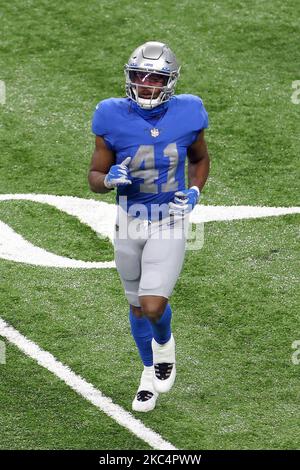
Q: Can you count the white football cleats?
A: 2